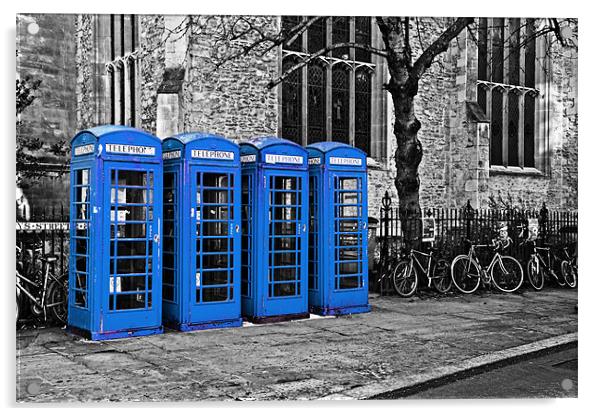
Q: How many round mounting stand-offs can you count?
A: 4